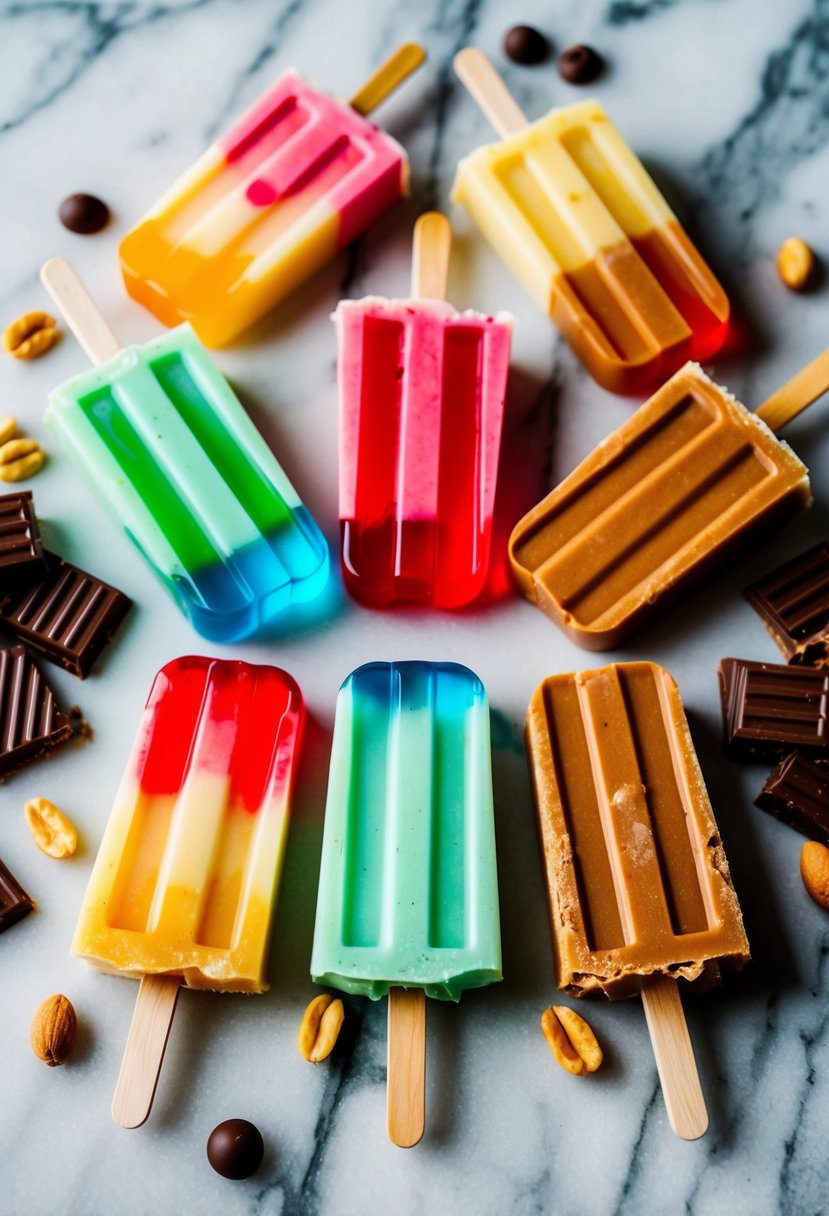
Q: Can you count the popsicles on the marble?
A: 8